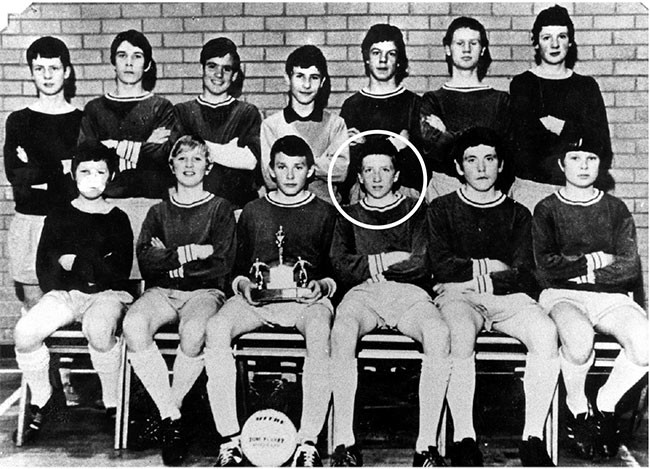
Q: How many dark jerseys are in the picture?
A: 12